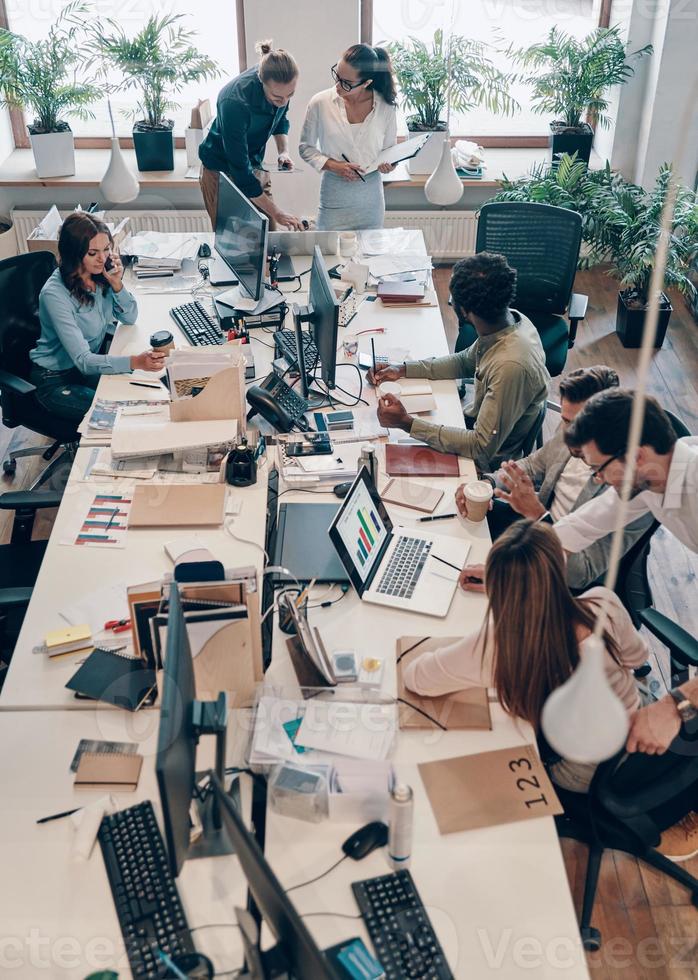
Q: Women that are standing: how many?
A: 1